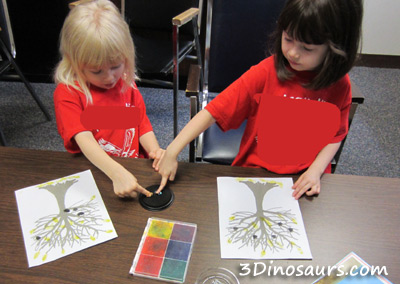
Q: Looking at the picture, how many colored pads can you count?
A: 6